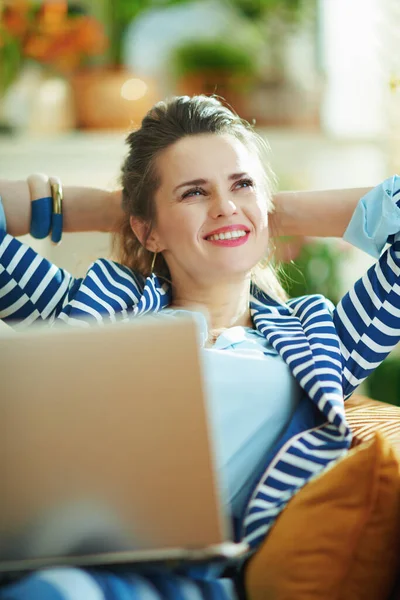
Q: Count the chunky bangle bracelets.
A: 2